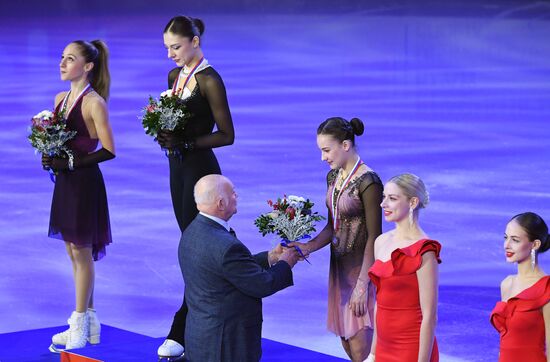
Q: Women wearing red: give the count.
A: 2